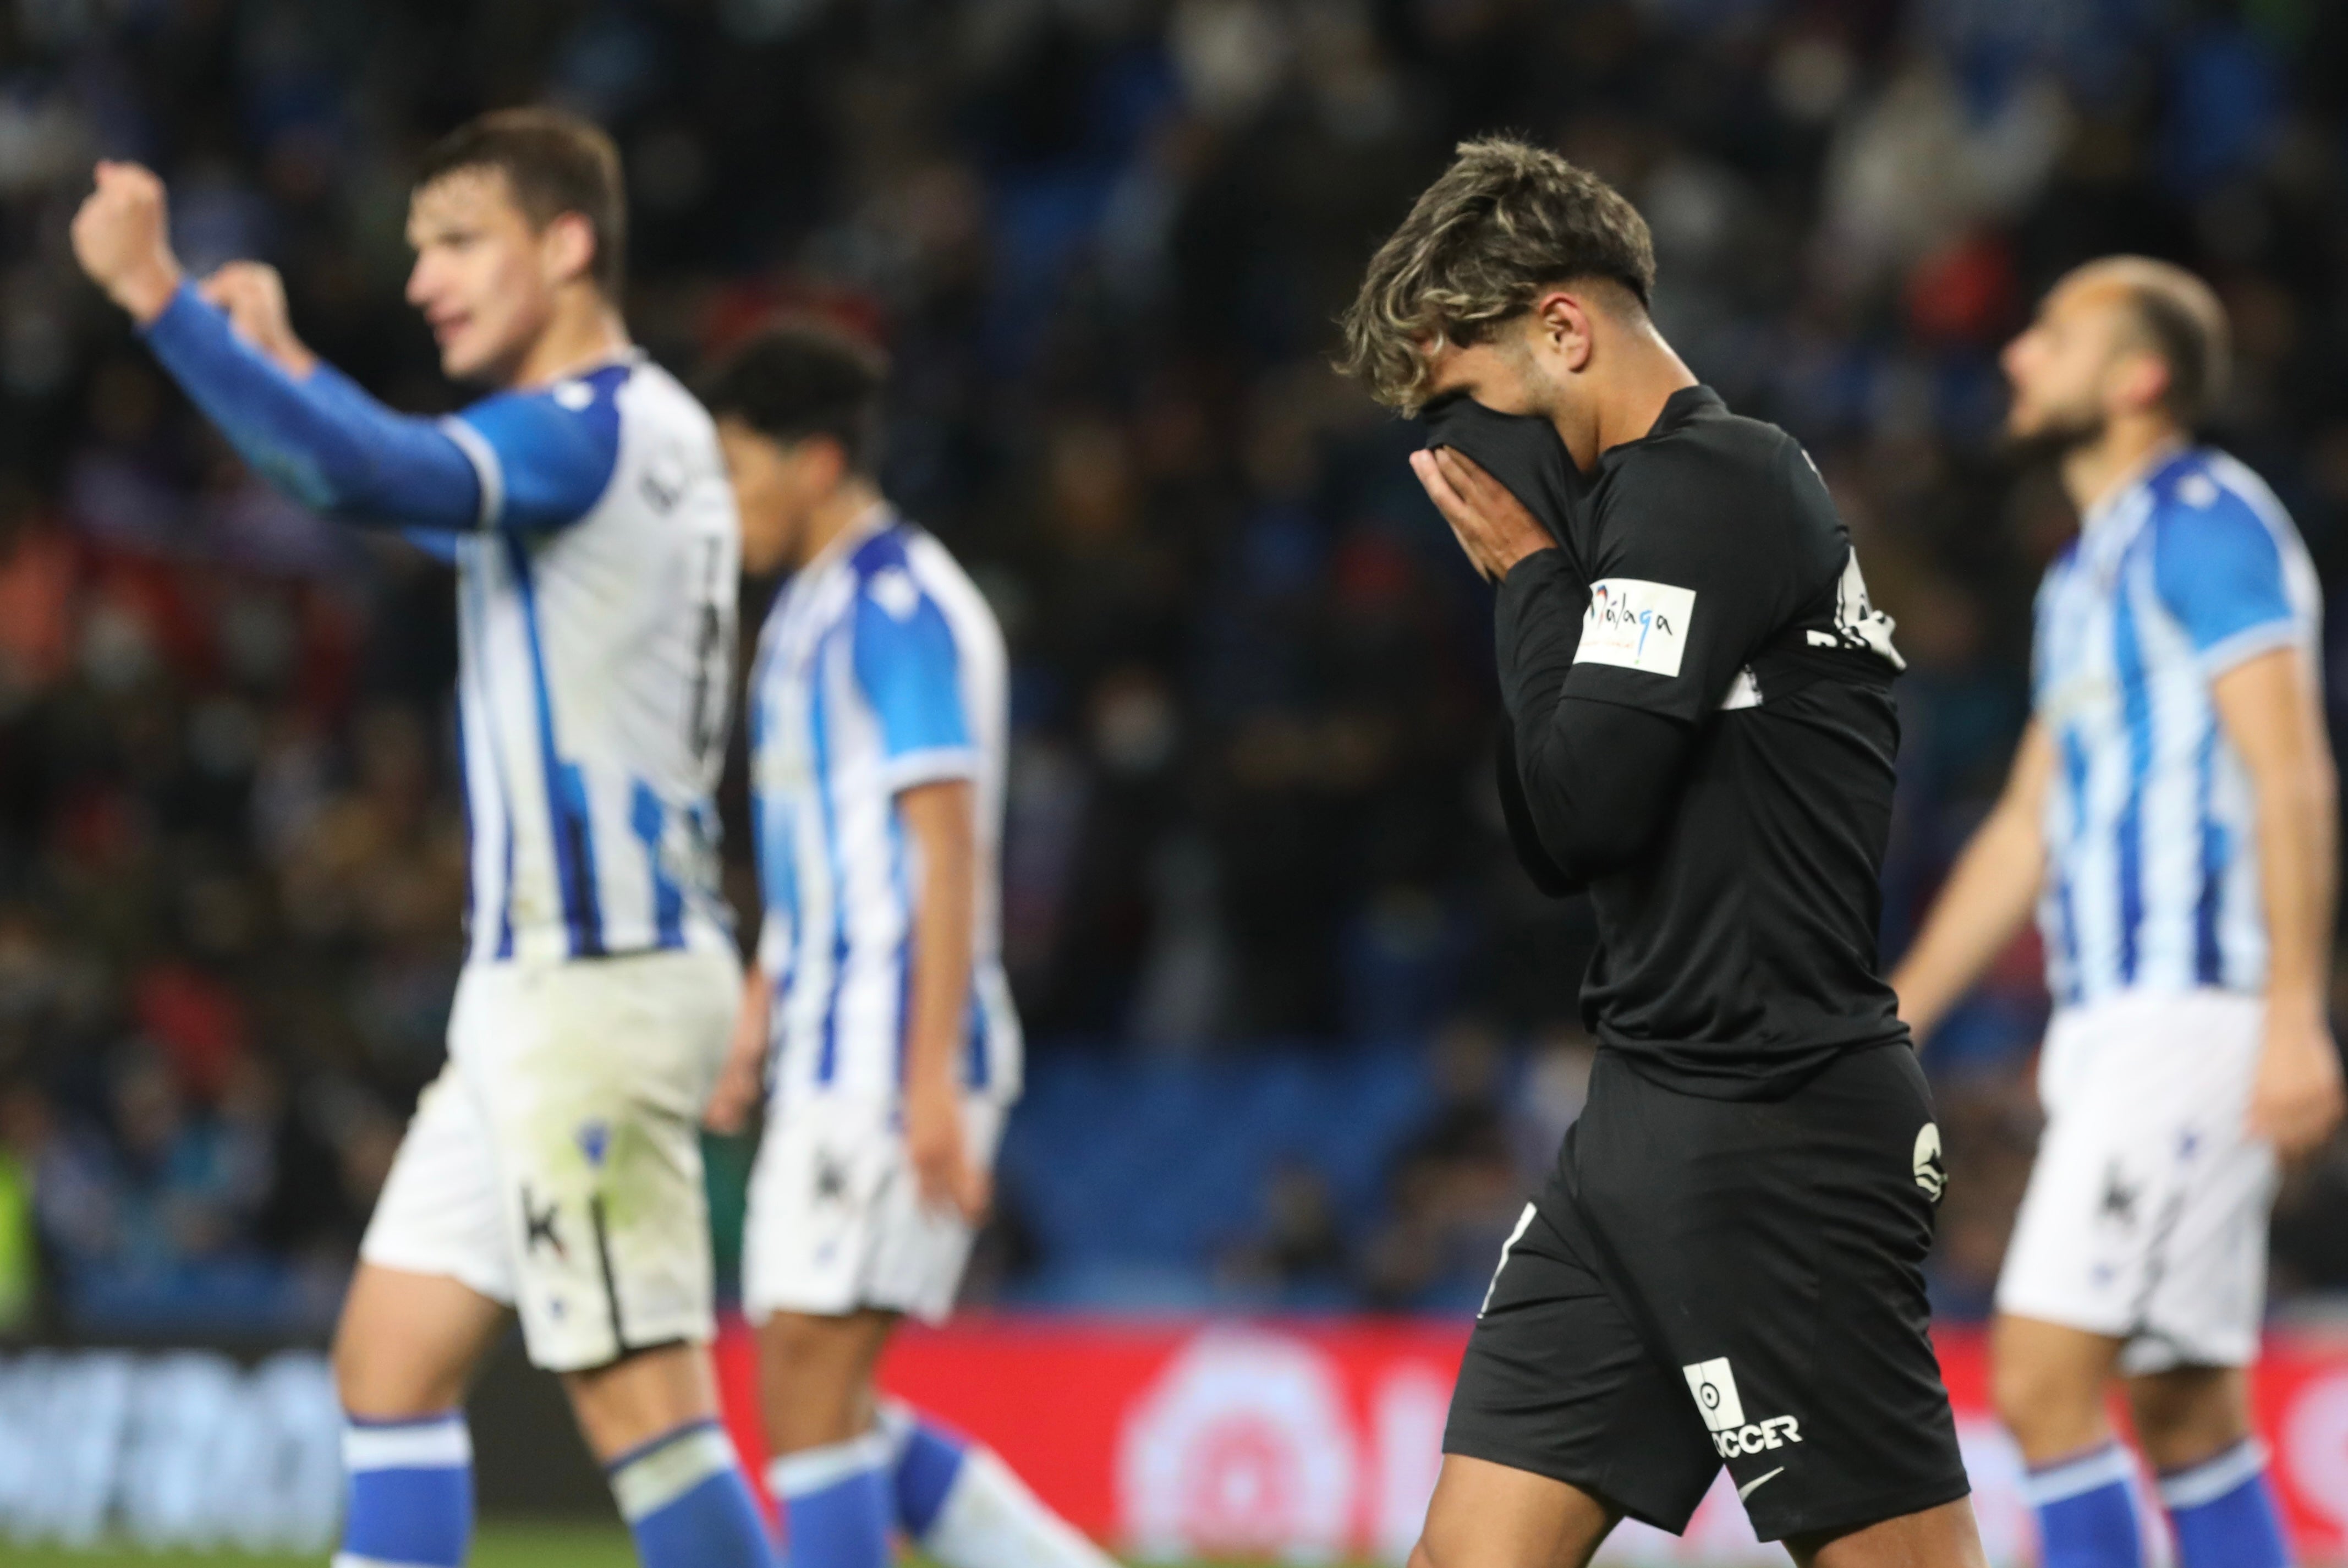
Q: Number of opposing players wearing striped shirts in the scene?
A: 3